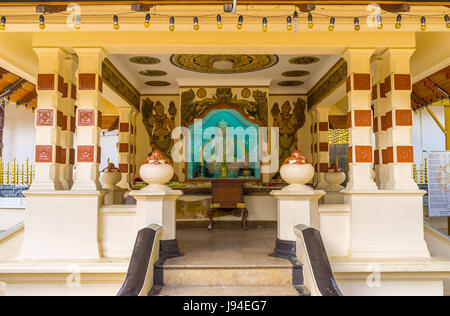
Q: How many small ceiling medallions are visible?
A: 6